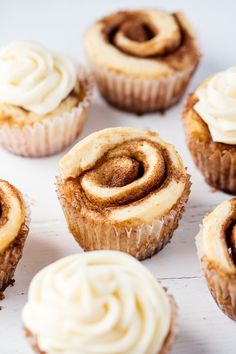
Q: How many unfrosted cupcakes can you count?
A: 4